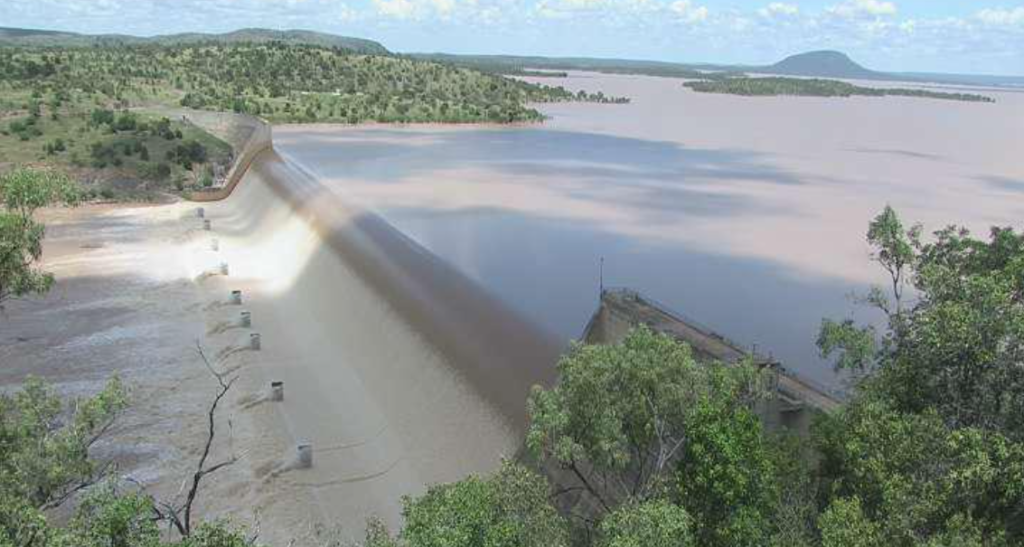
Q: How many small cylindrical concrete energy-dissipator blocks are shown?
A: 9